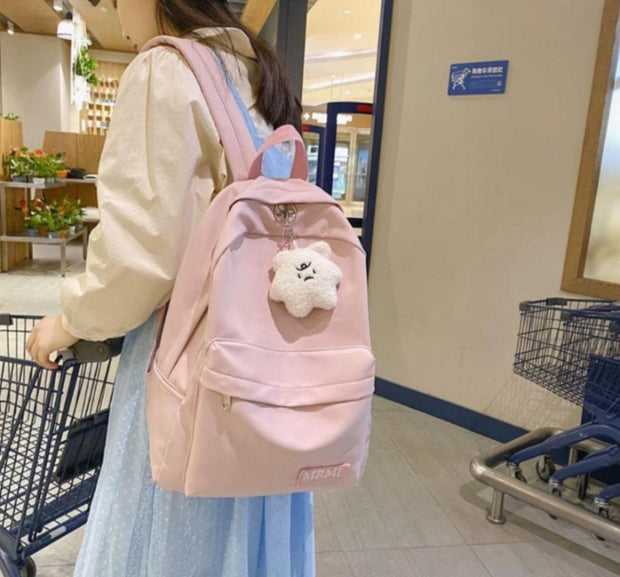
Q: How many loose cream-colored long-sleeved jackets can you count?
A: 1